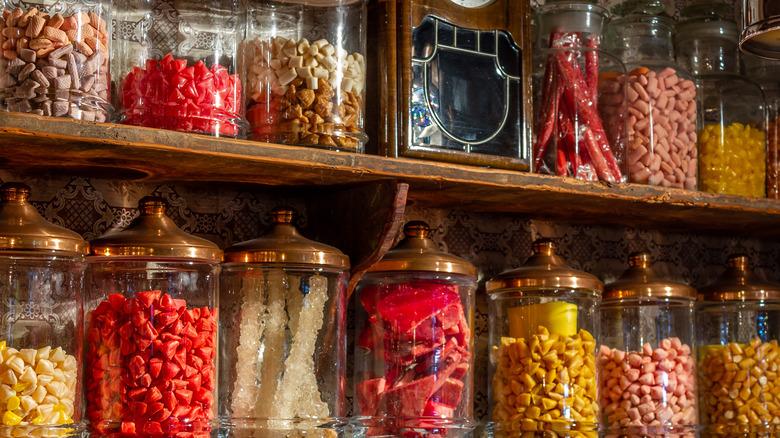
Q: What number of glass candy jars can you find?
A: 14